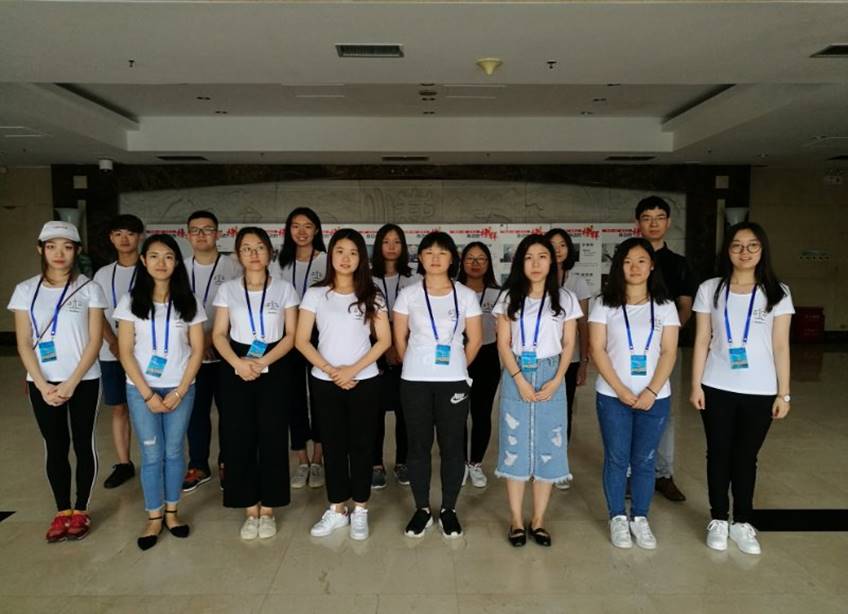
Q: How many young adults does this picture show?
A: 15